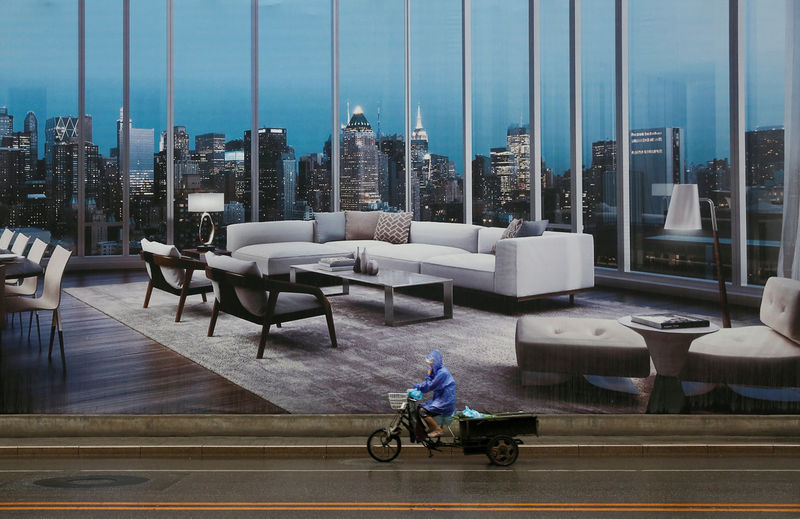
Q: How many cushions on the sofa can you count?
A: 5